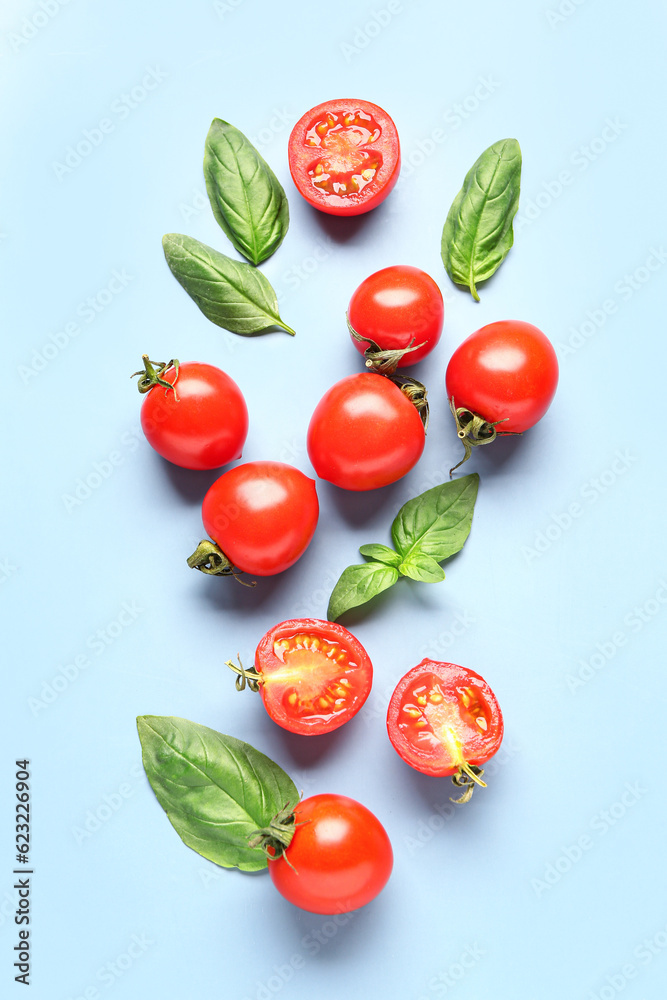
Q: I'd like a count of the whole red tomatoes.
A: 6